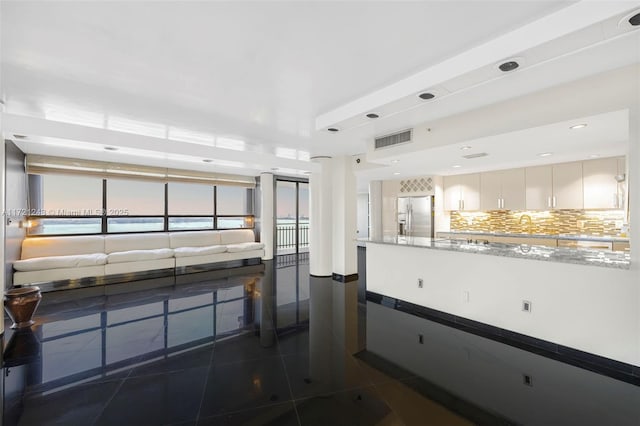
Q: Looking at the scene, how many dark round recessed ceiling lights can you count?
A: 5